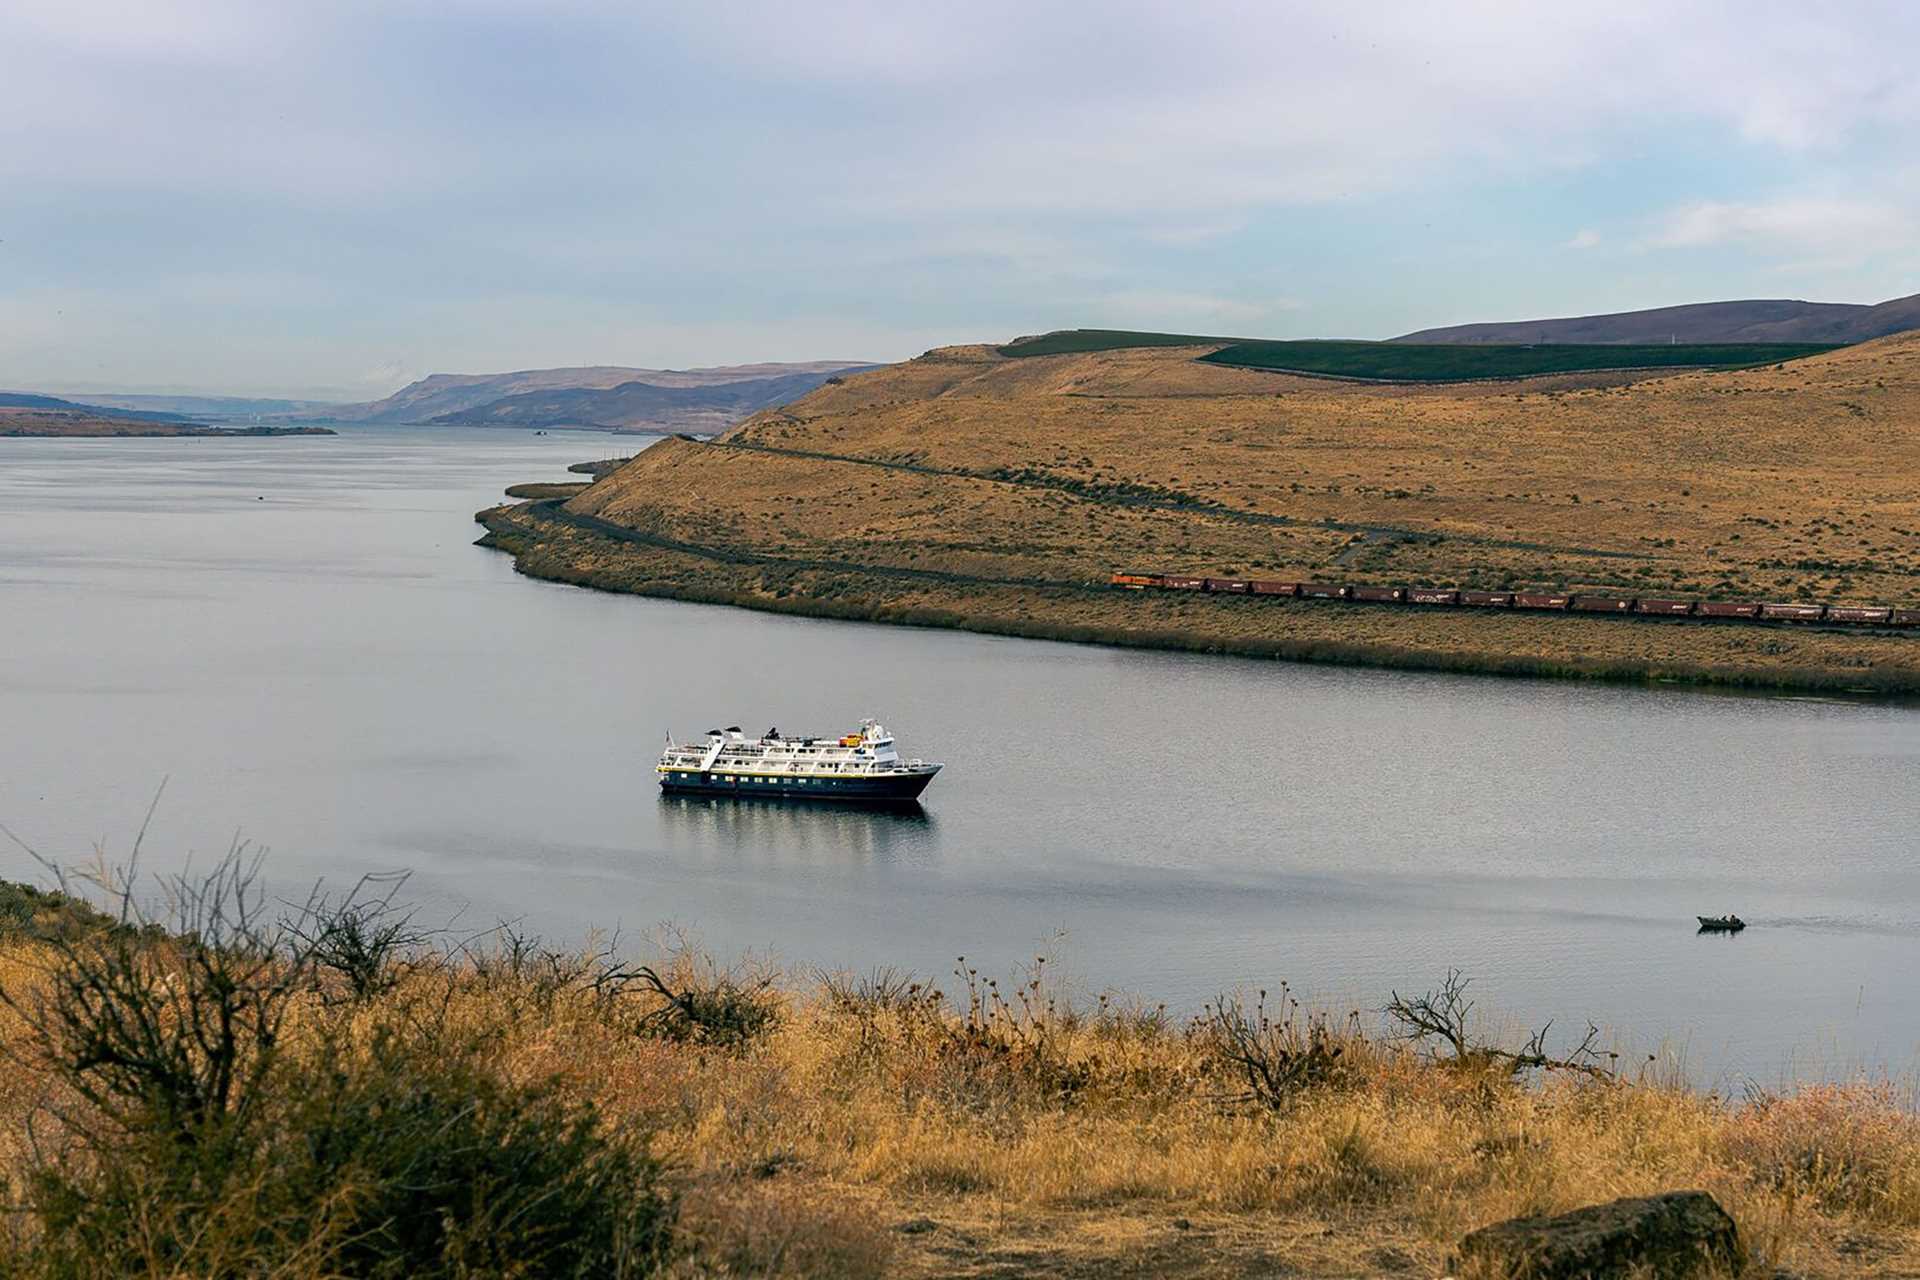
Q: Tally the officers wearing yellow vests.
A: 0